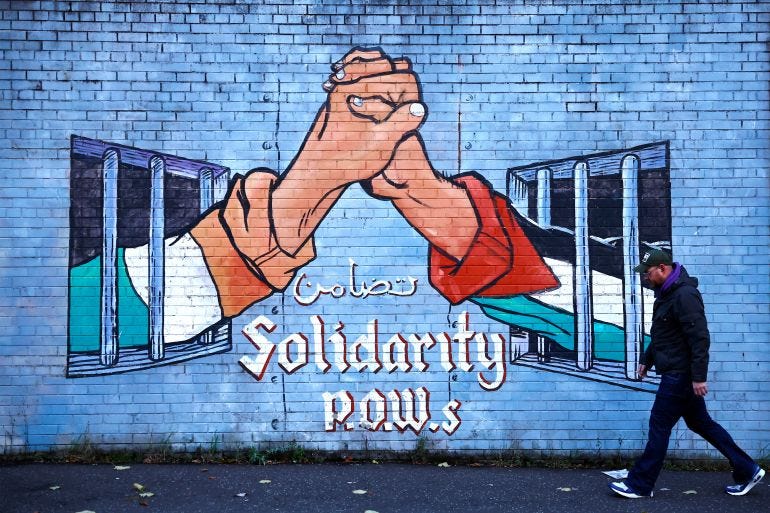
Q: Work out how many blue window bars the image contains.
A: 6